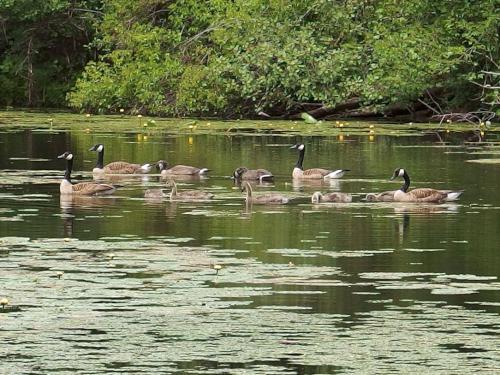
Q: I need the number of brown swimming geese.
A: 11